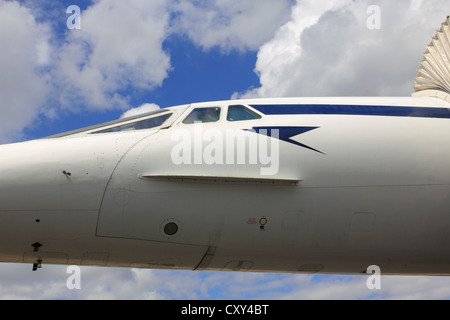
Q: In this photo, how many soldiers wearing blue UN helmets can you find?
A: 0